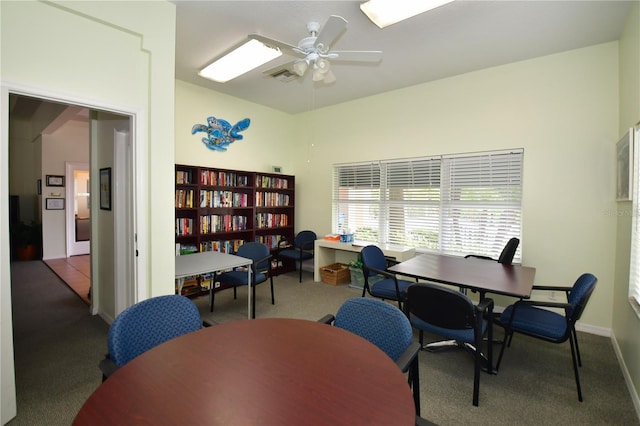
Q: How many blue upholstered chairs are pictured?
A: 7